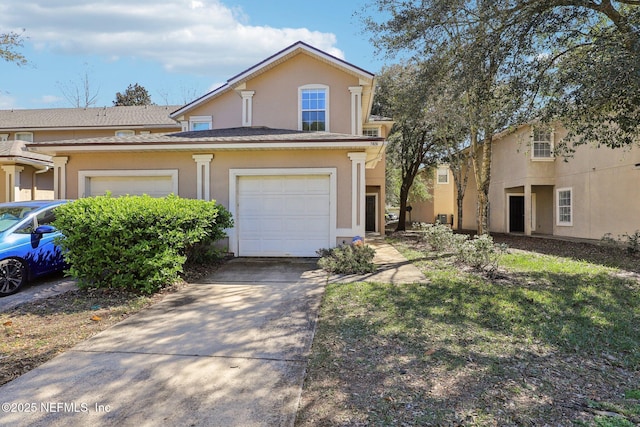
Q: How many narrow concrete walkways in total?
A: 1